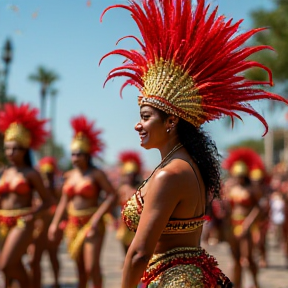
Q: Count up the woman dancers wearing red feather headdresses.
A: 7